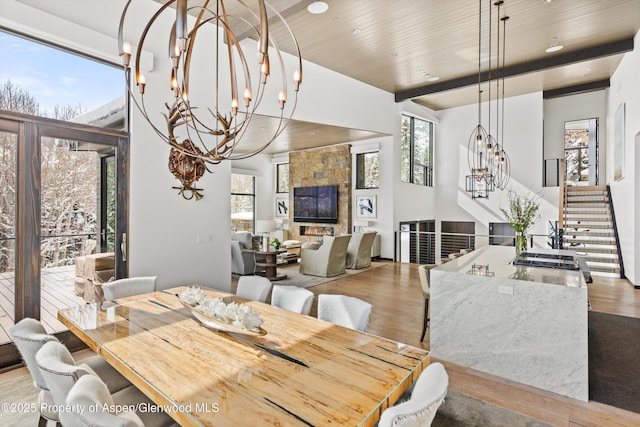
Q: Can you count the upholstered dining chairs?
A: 8